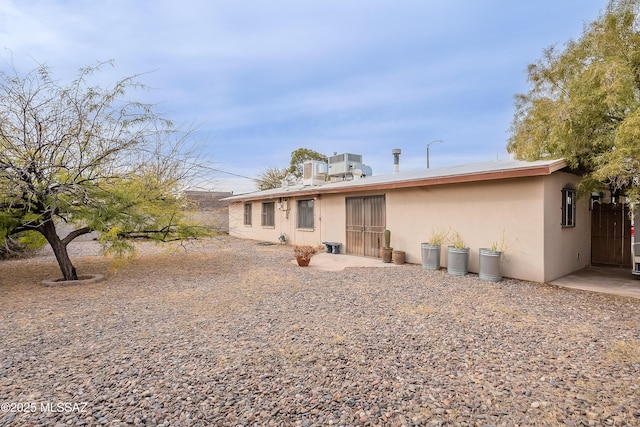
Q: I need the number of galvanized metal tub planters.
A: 3